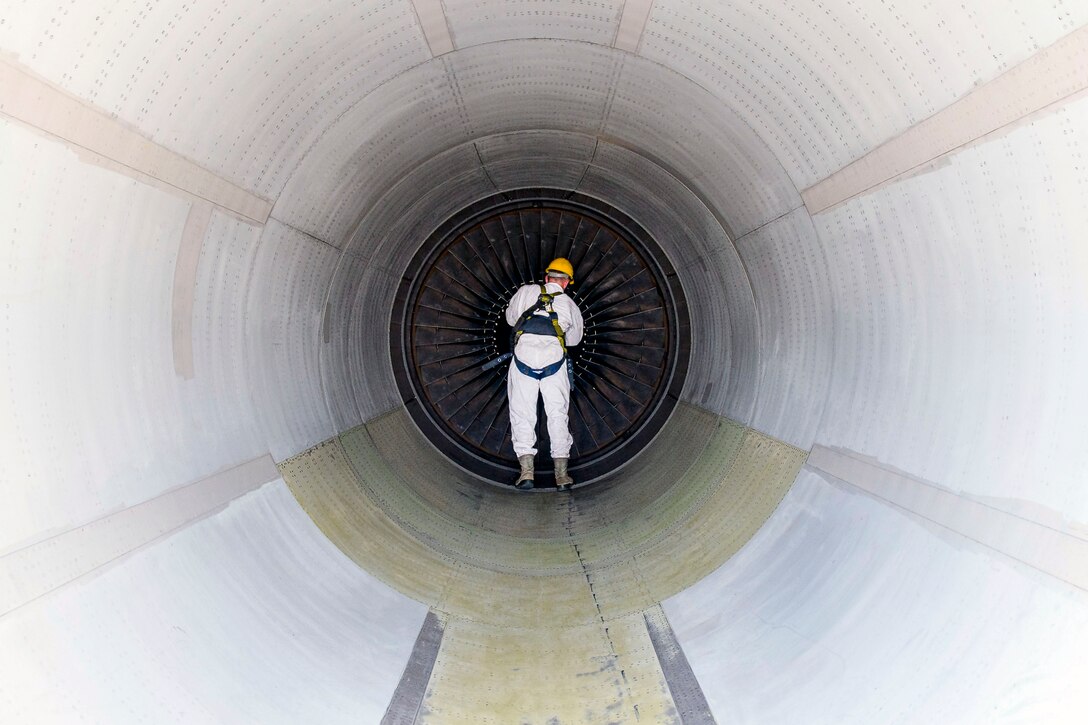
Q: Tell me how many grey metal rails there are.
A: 2